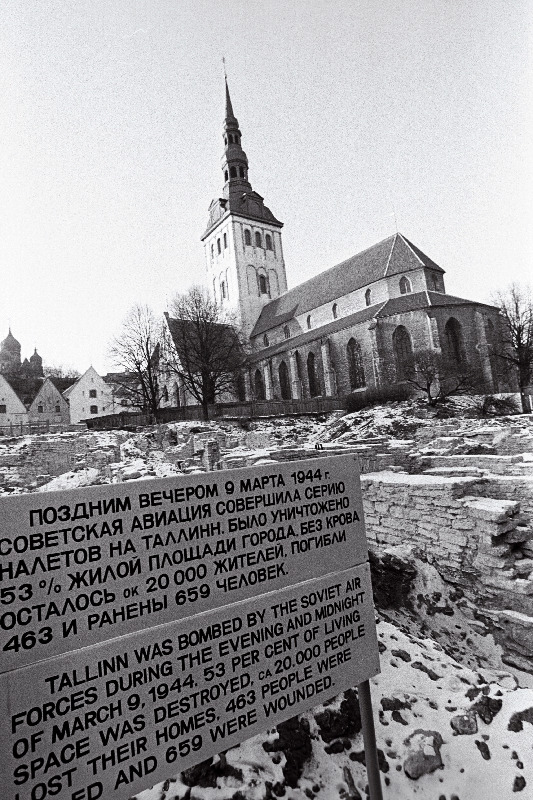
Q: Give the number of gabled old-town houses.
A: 3